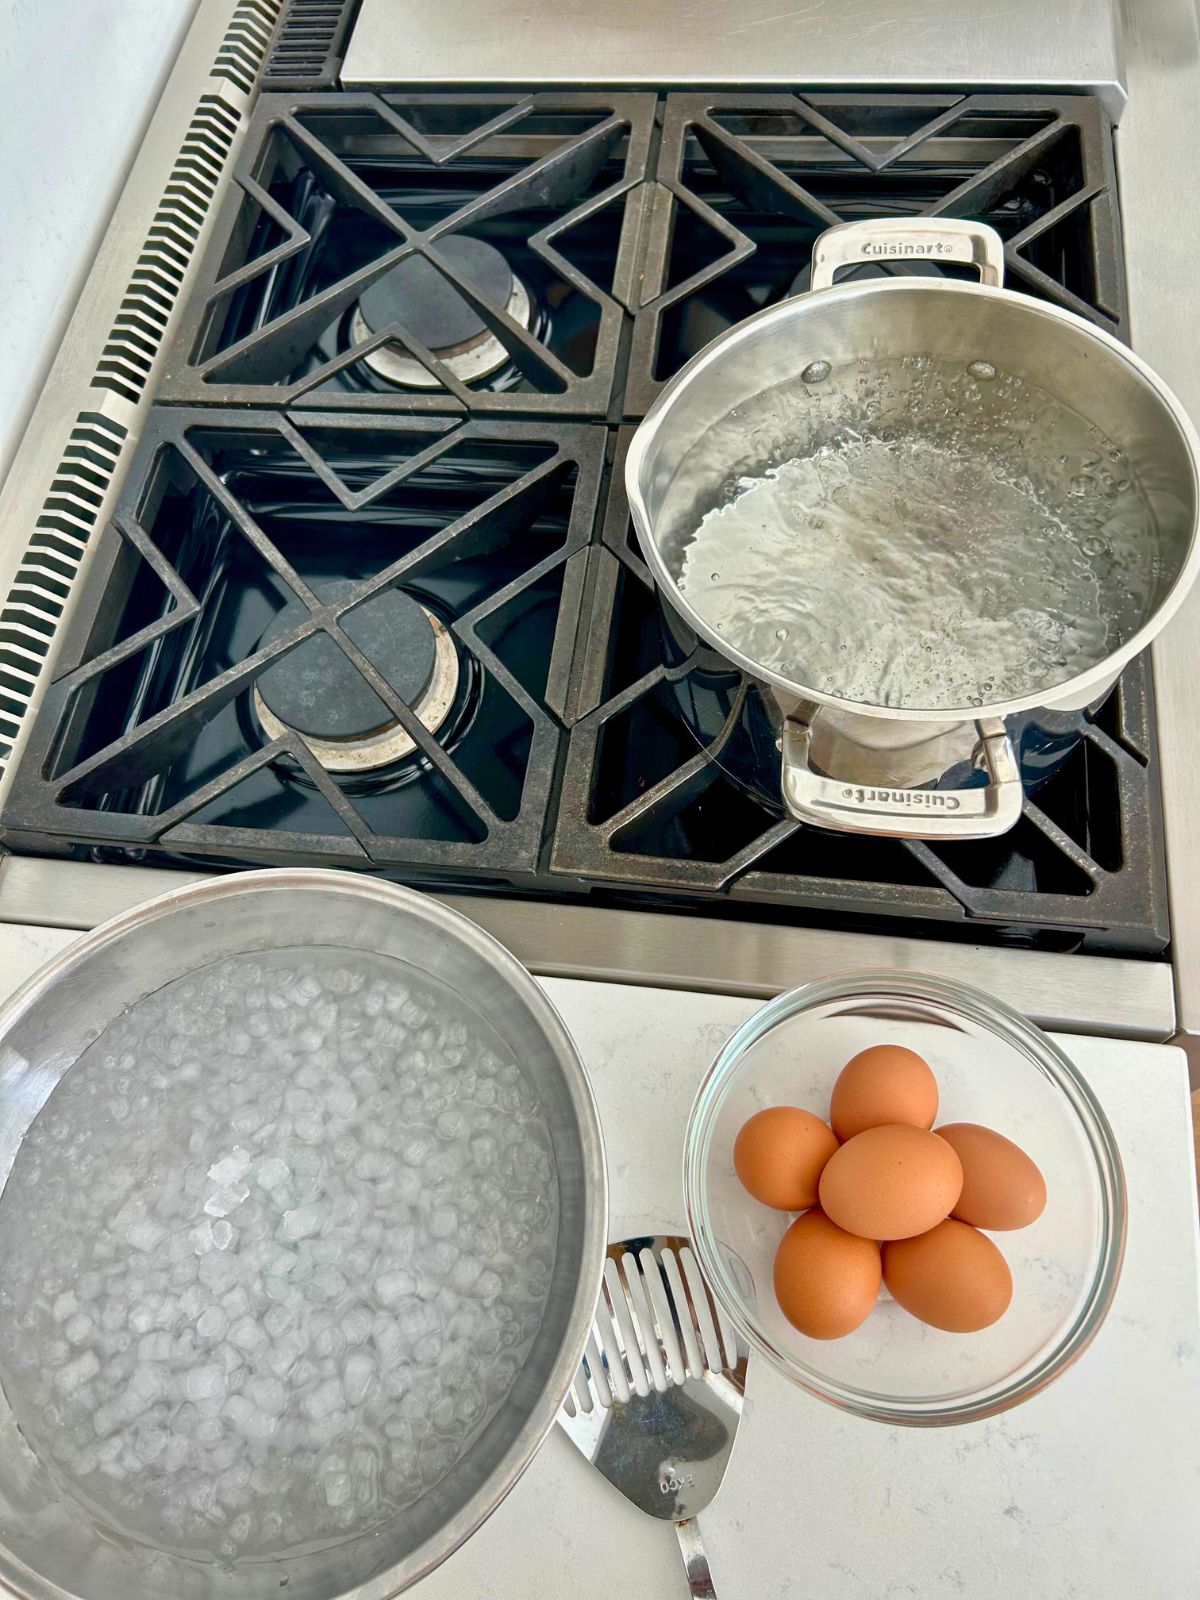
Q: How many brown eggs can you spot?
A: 6